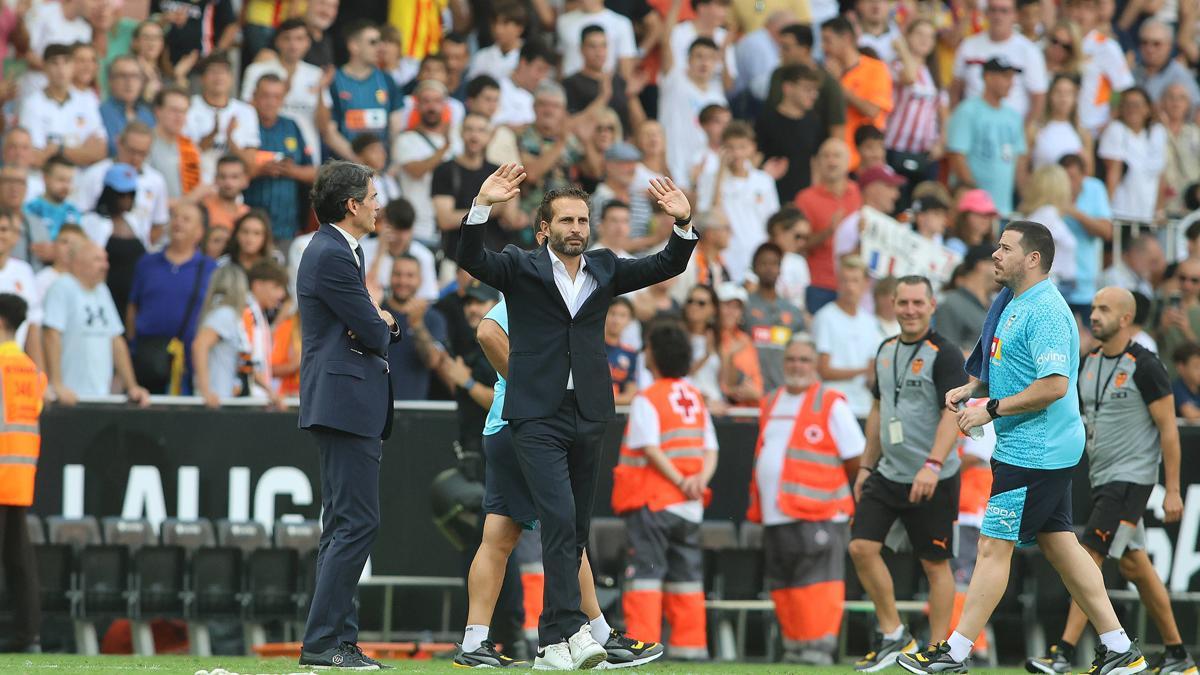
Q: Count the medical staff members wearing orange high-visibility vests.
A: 2